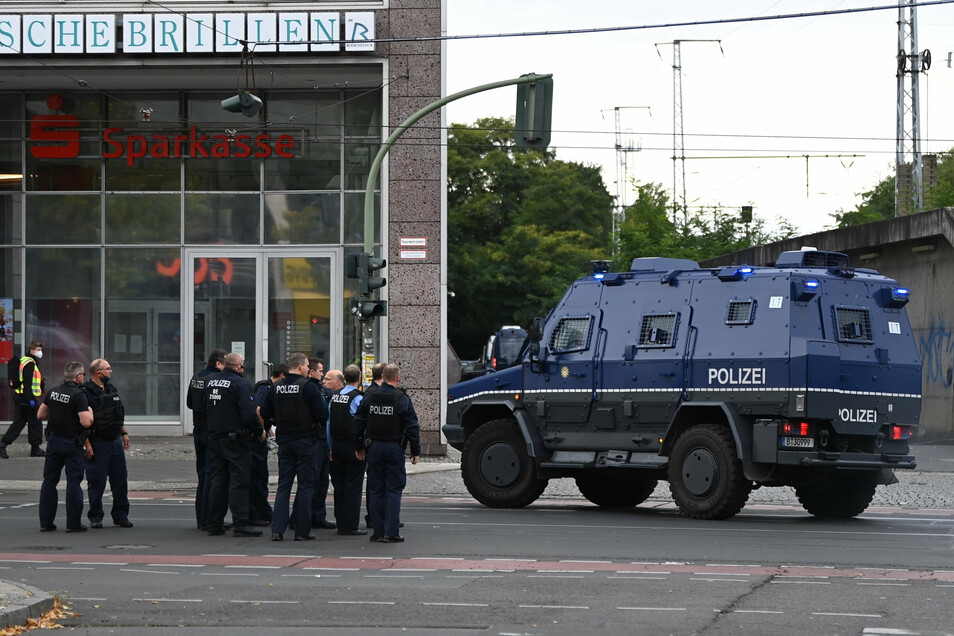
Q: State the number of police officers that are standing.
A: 11